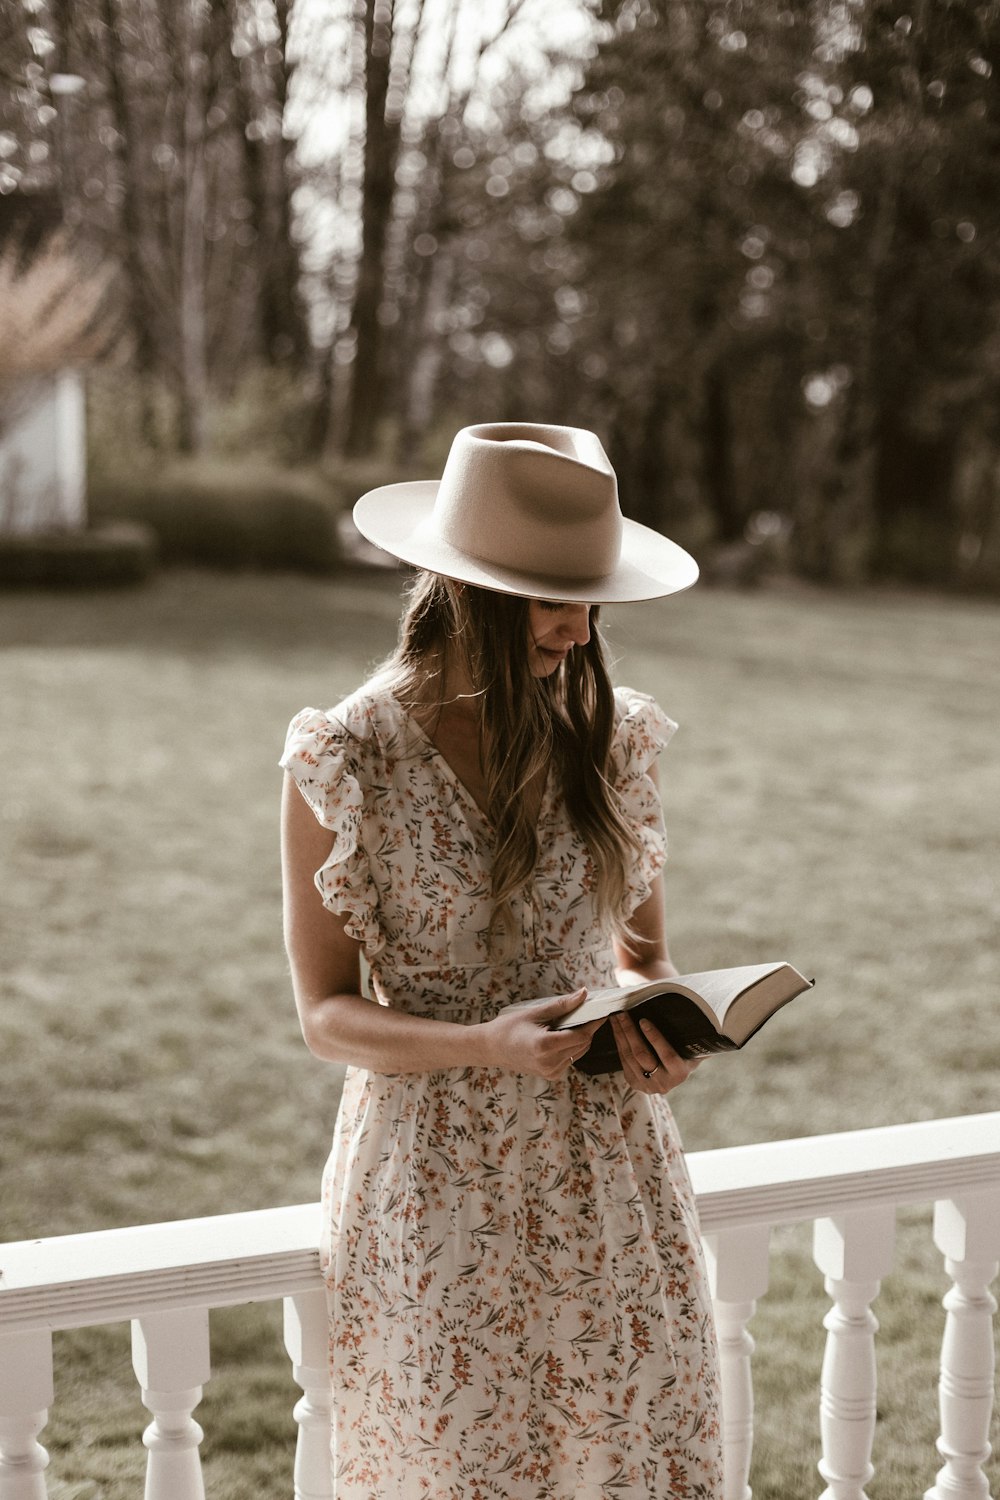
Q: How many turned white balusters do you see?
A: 6